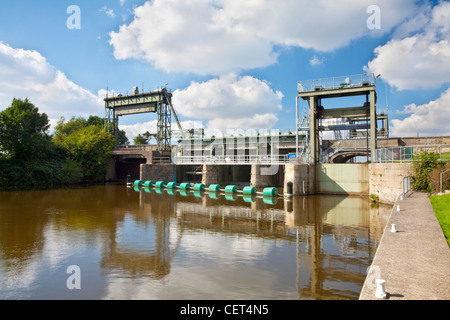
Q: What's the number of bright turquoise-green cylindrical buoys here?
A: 10